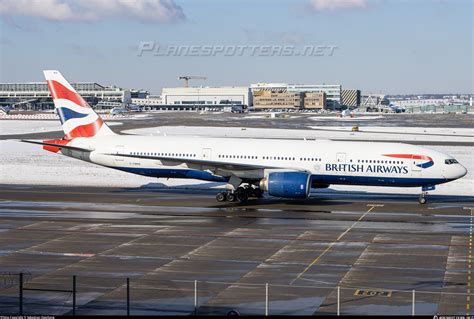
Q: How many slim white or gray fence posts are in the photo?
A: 4